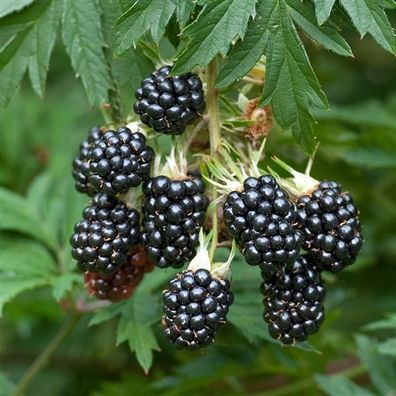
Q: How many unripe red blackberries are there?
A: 1